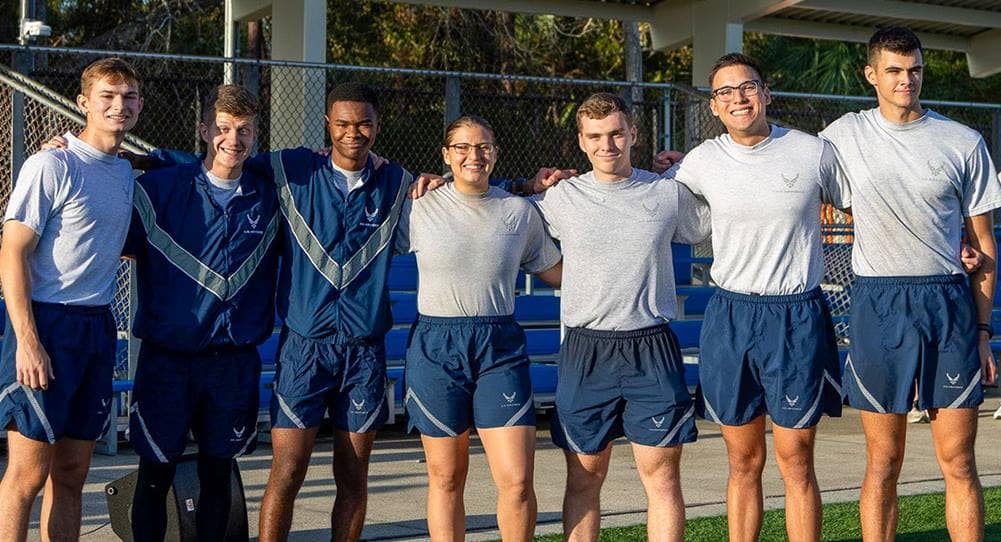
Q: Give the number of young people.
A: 7